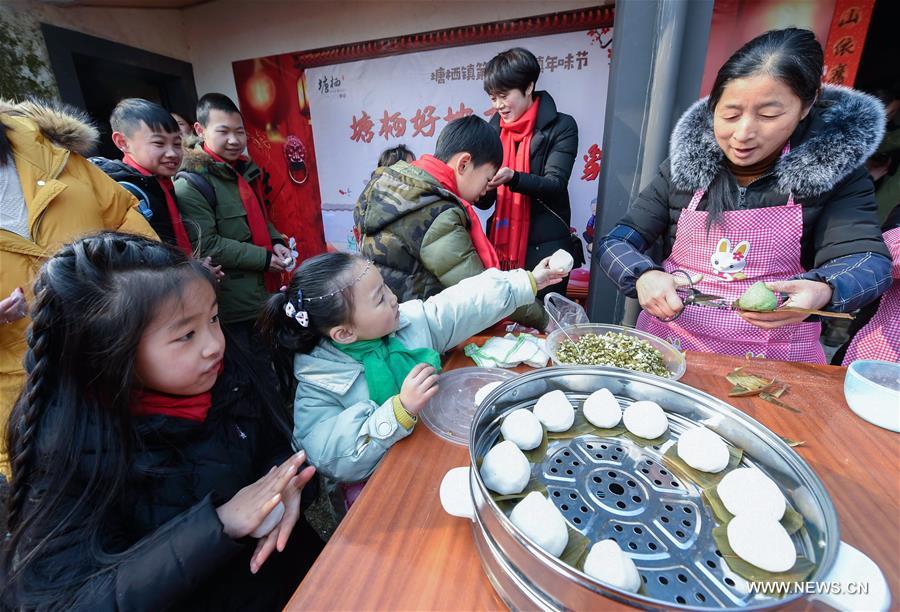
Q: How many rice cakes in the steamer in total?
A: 10